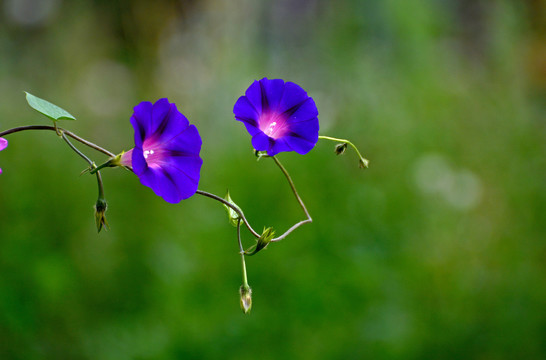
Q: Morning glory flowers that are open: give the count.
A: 2